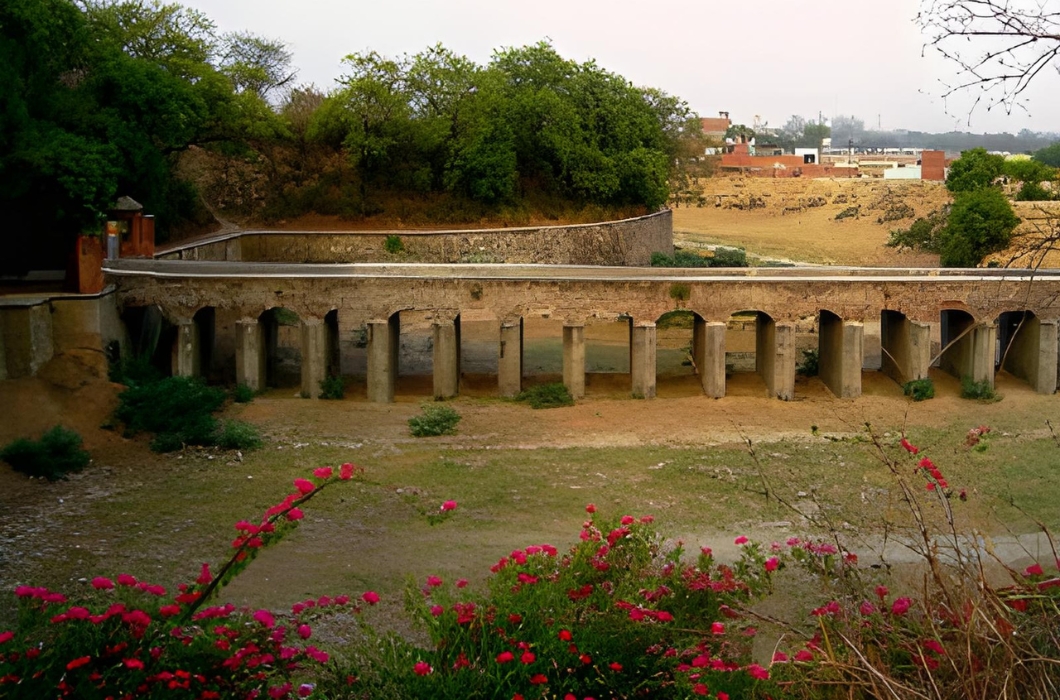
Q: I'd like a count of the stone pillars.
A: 14